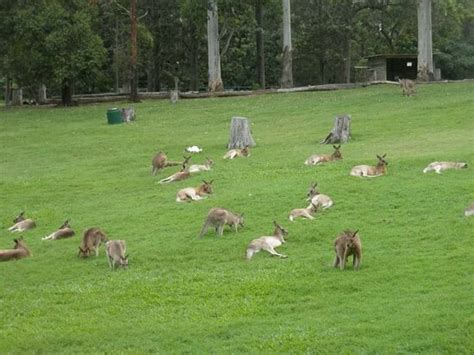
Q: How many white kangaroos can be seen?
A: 1